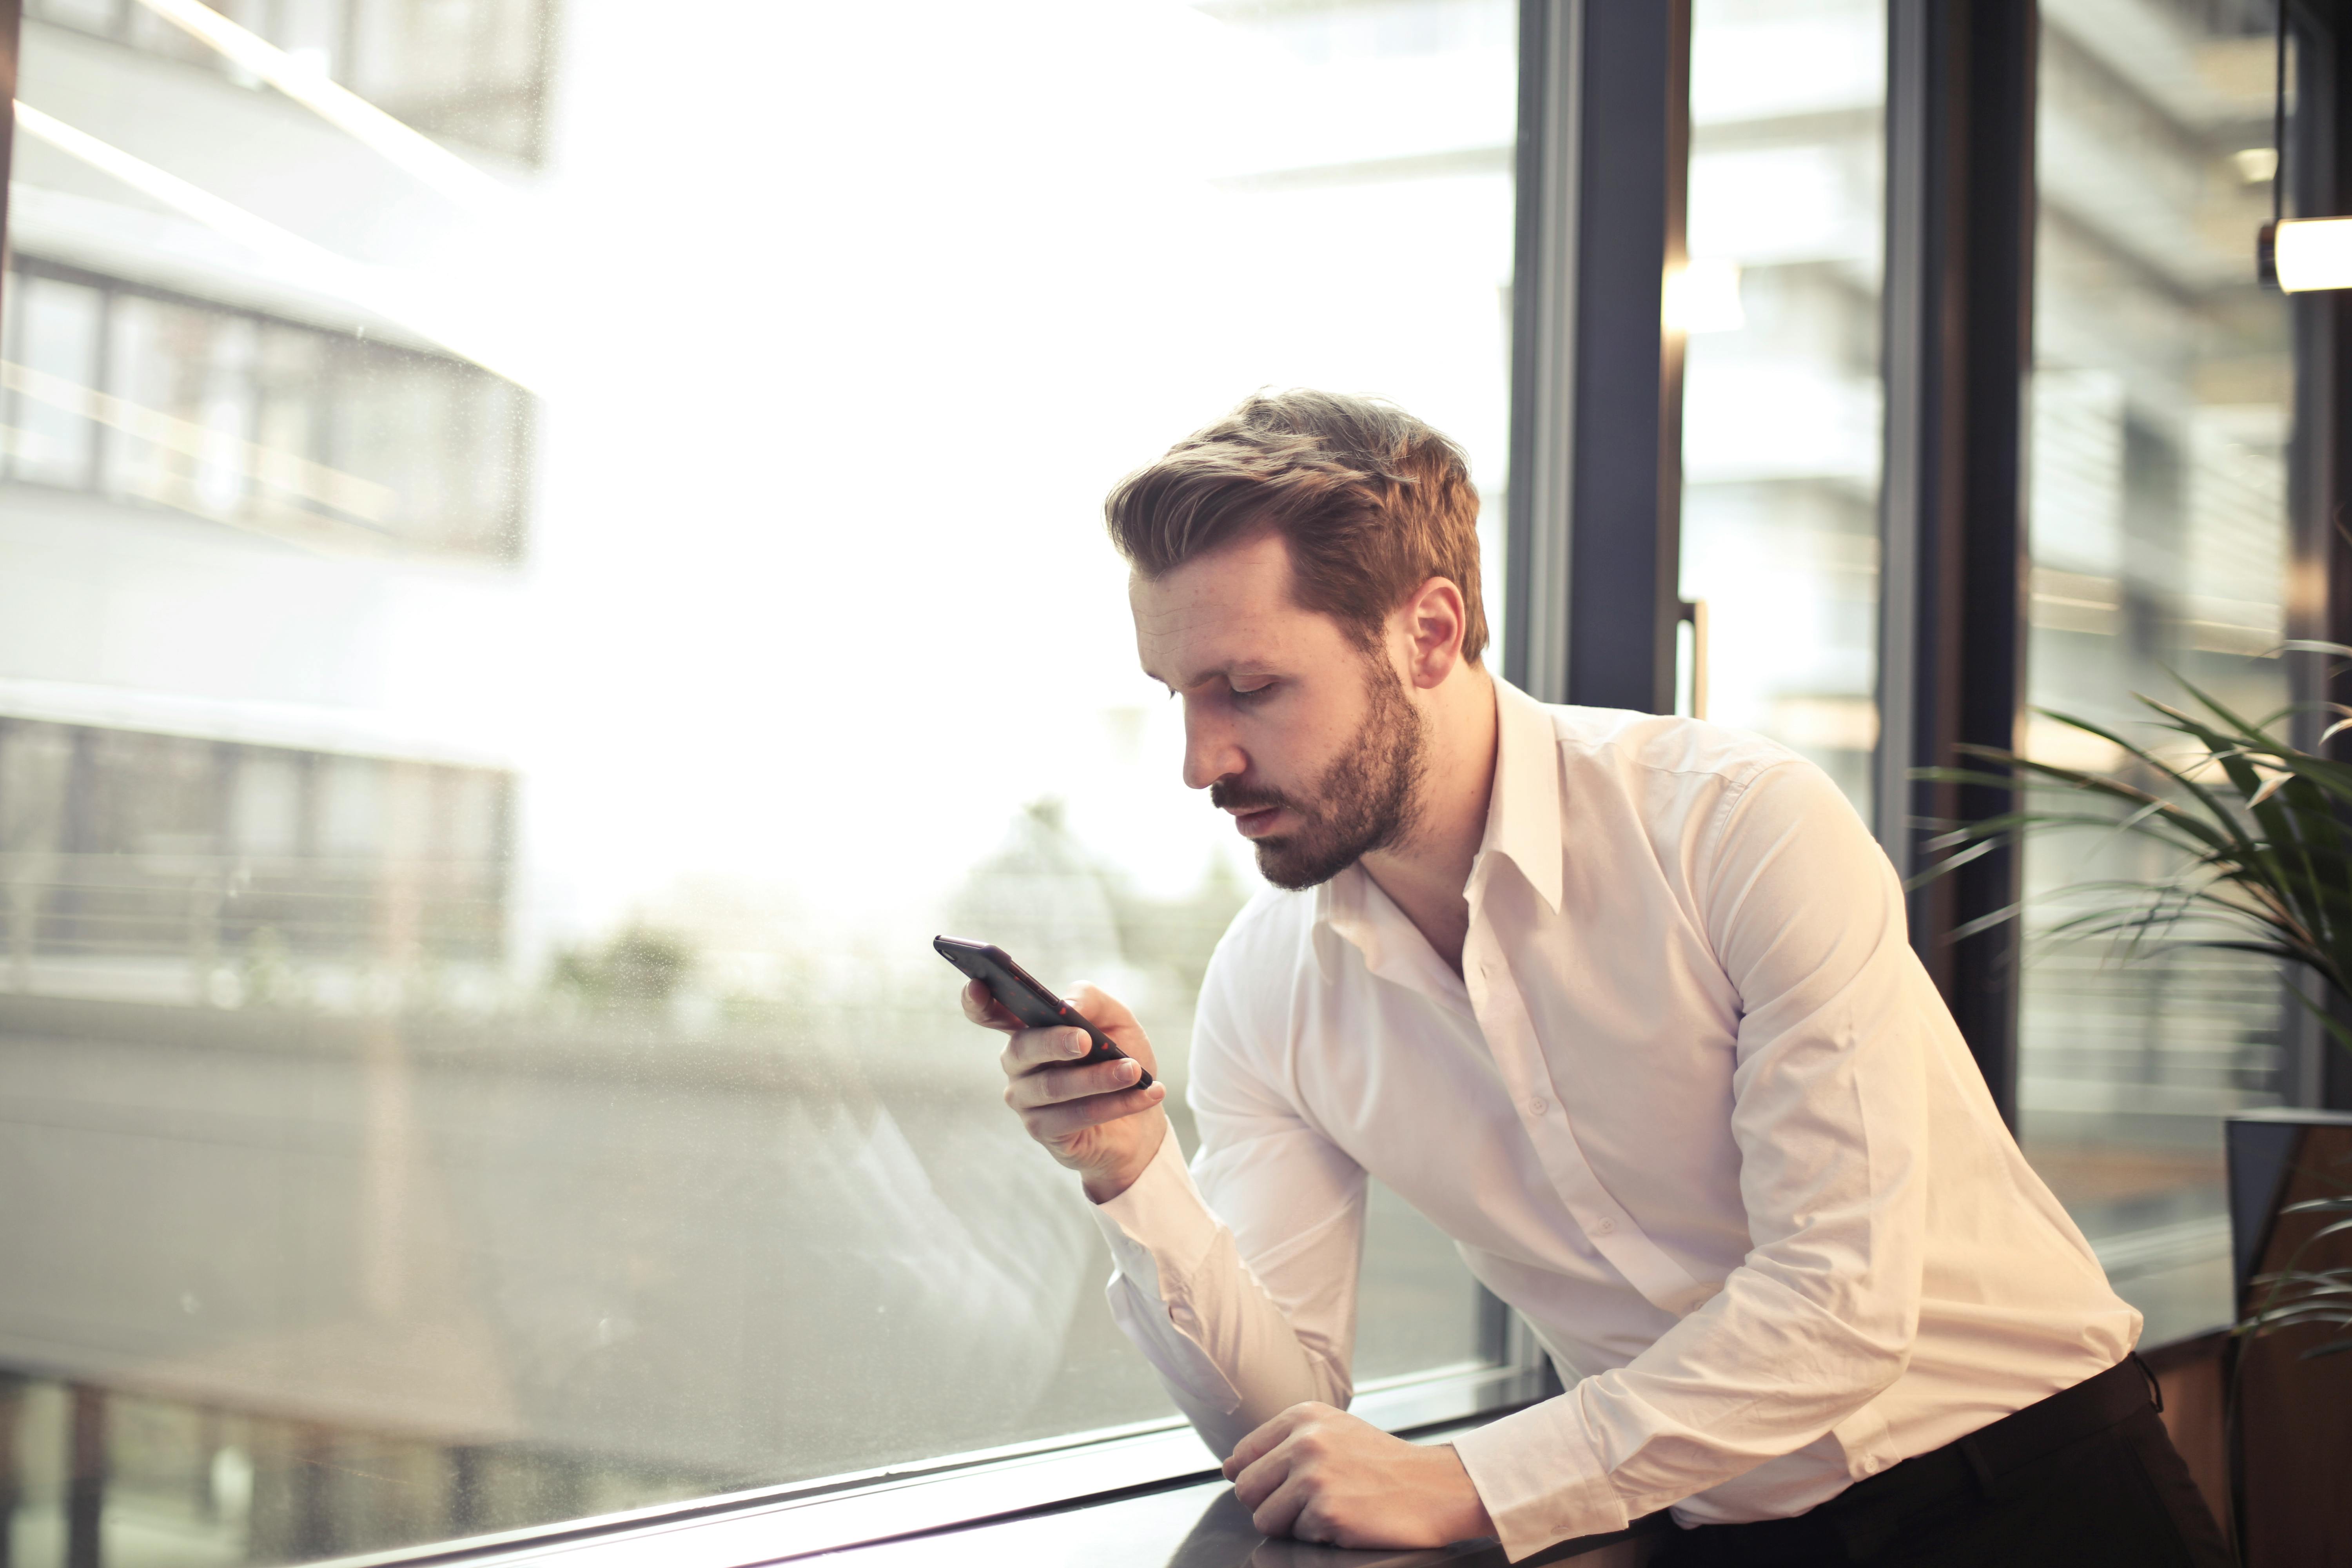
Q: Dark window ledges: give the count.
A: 1